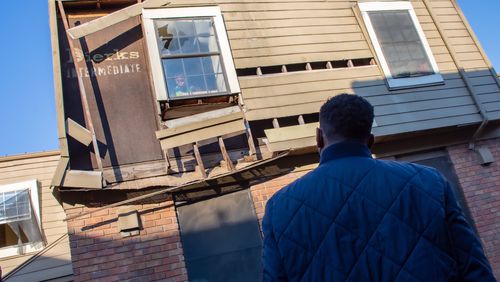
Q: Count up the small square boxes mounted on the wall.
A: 2